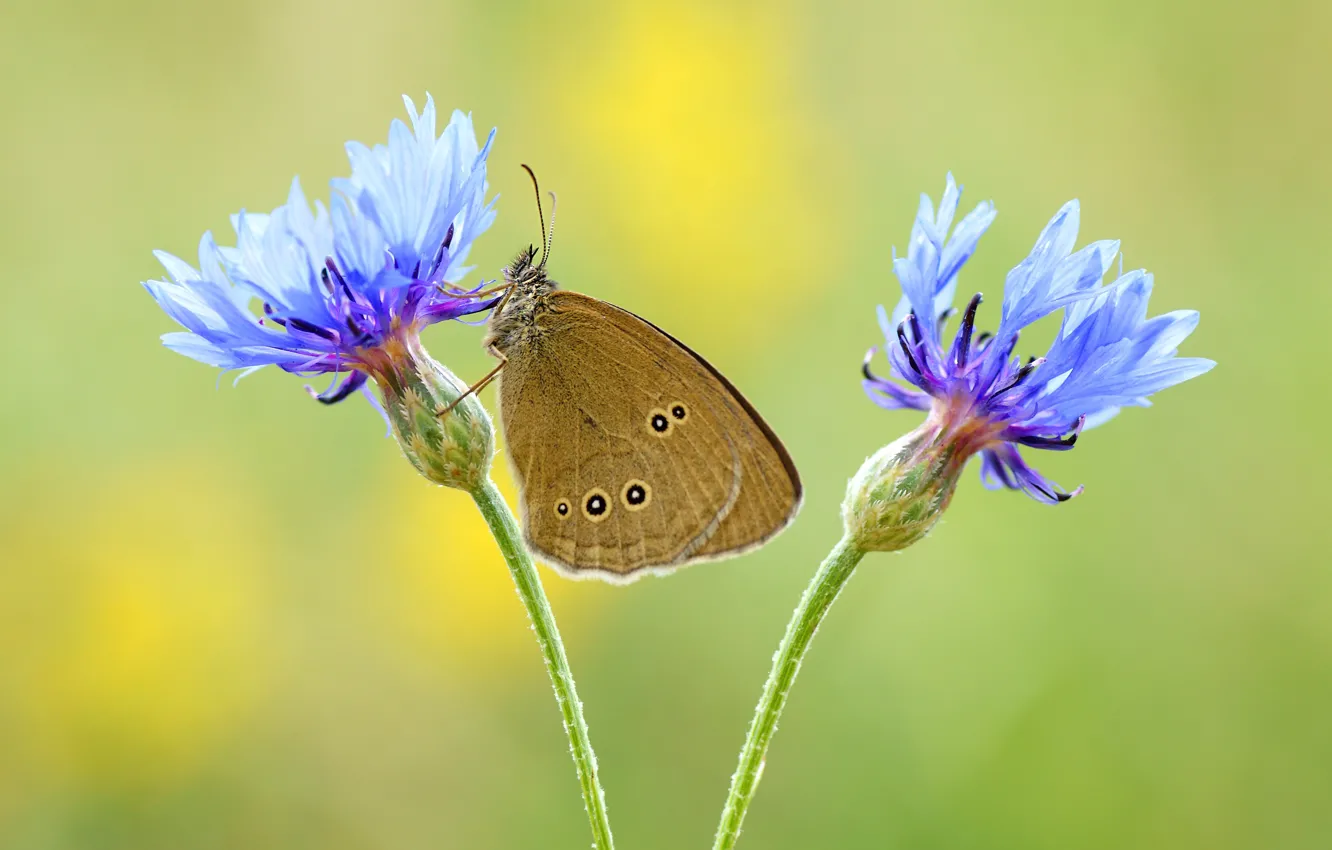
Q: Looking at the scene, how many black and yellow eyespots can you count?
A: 5